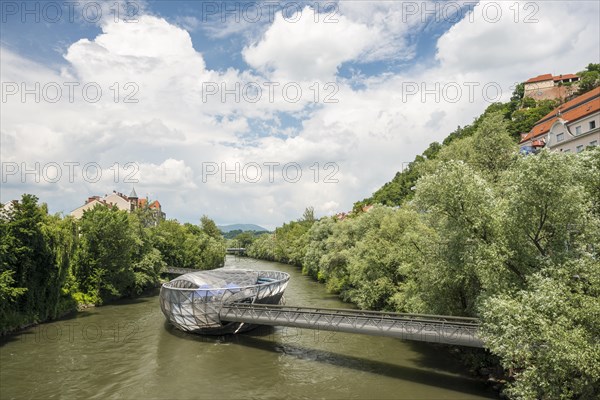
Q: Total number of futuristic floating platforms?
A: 1